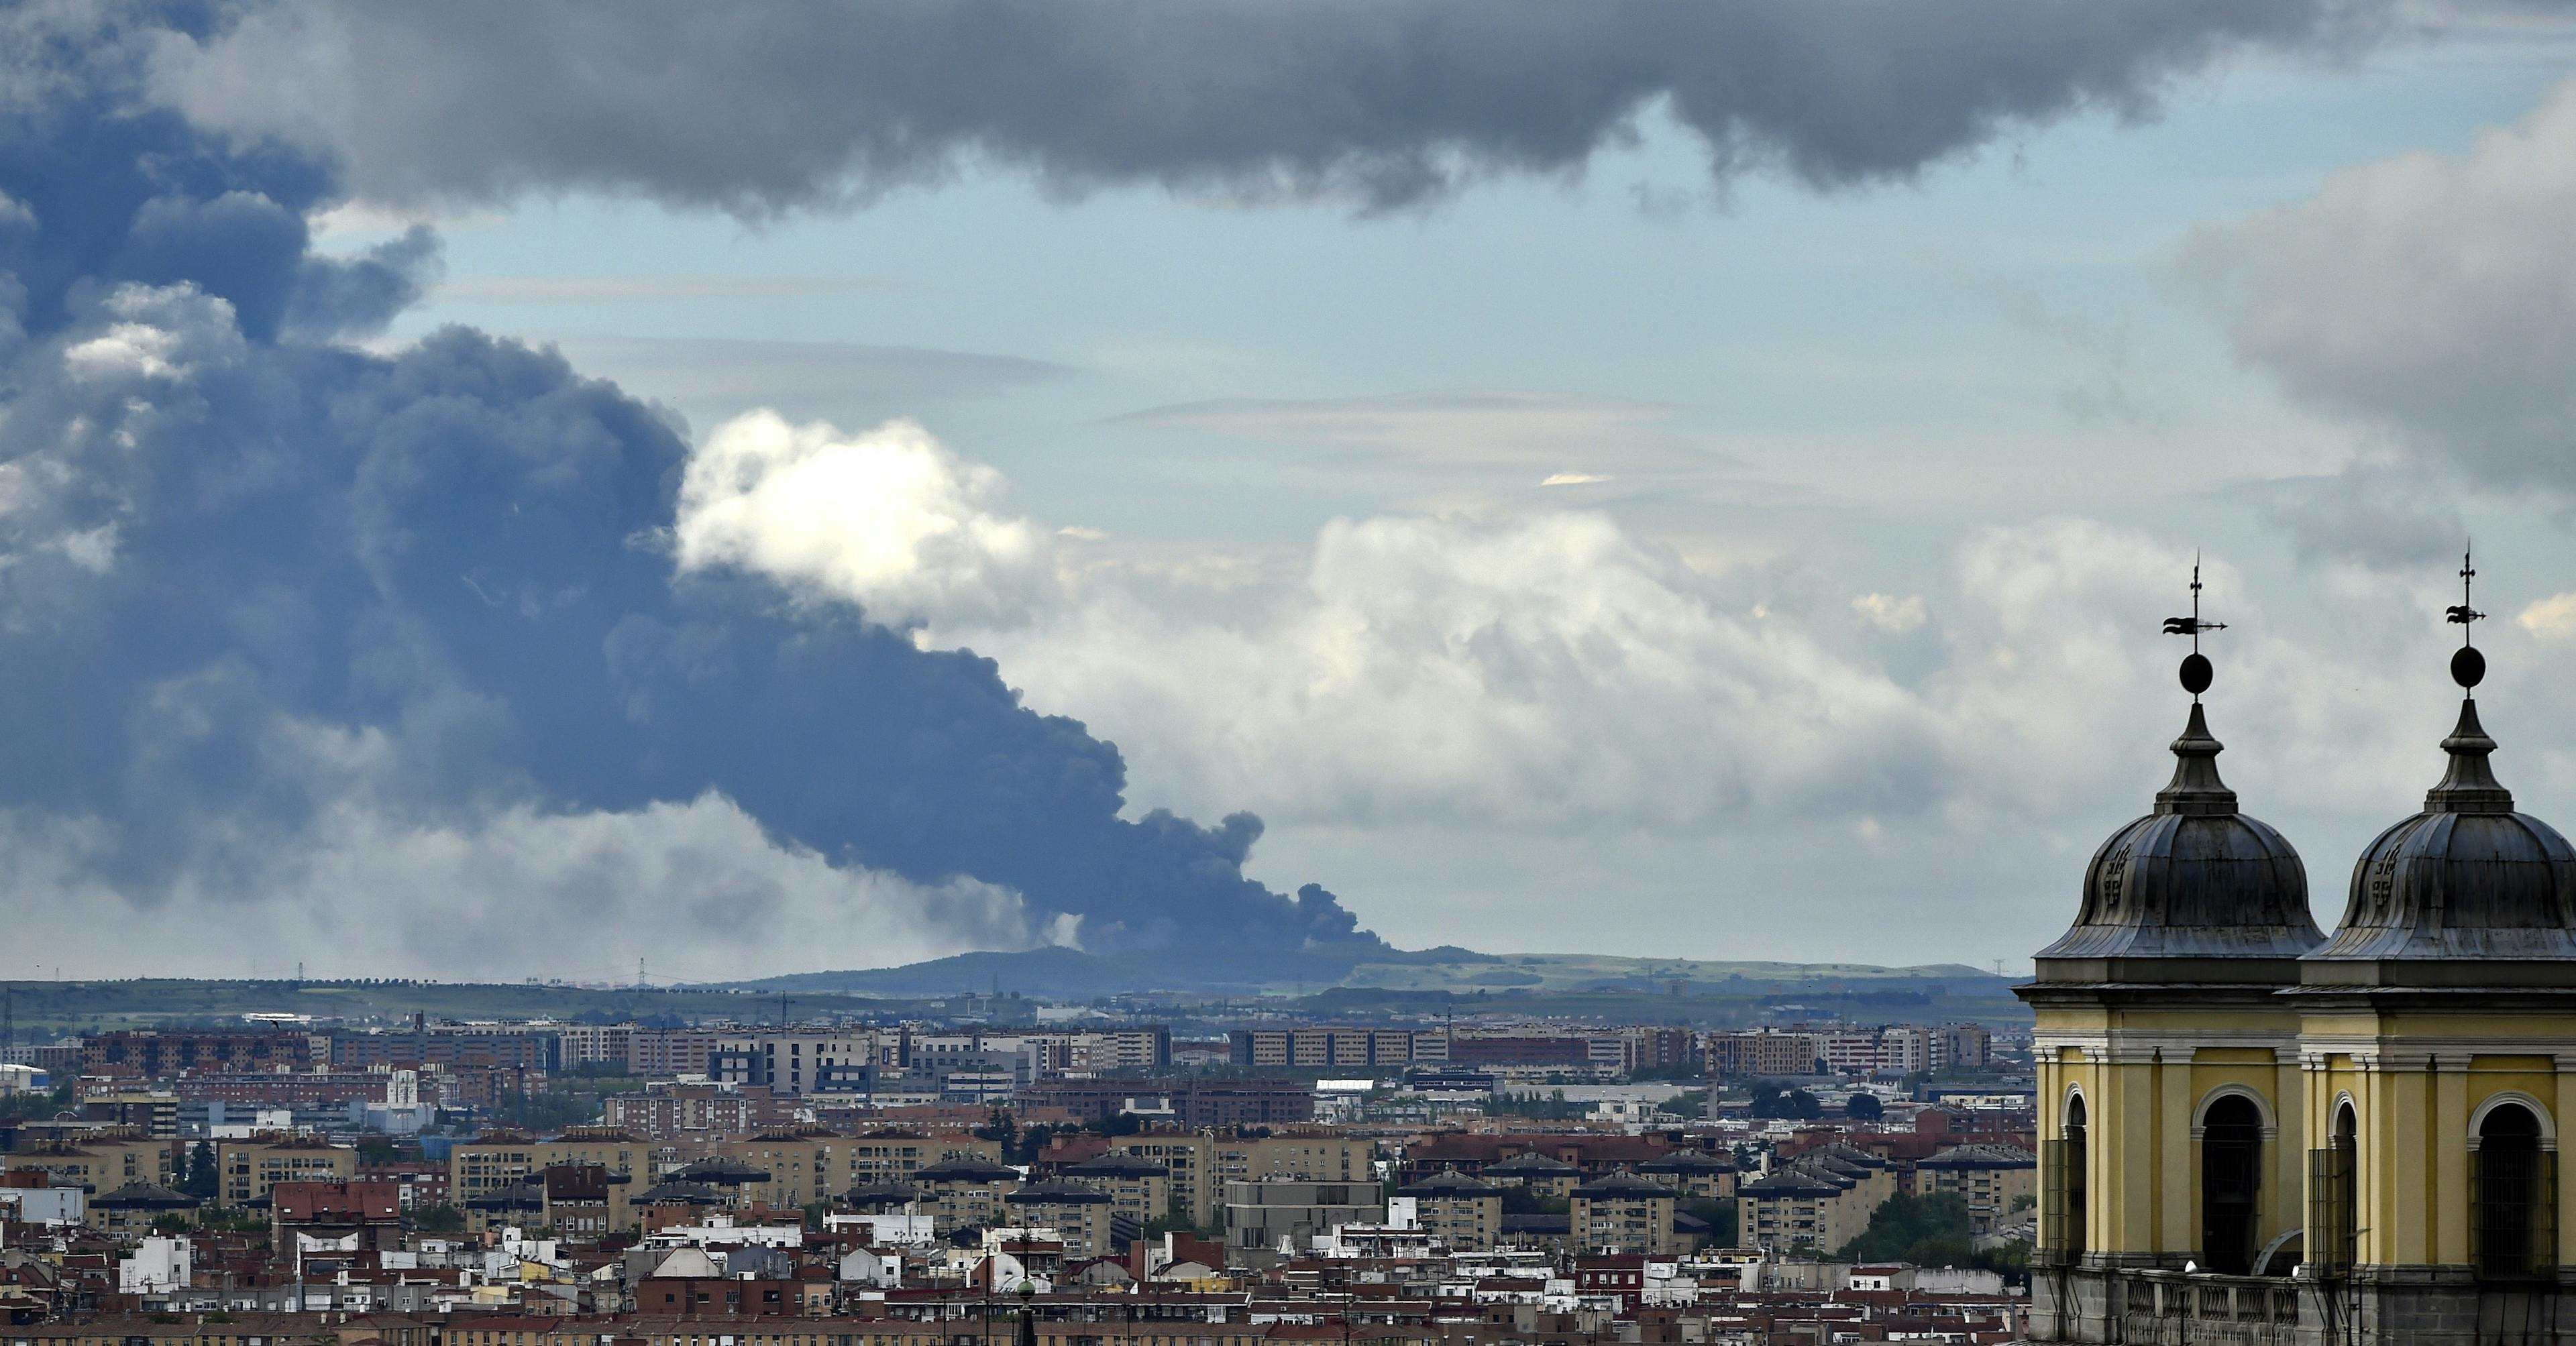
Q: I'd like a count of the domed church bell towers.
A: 2